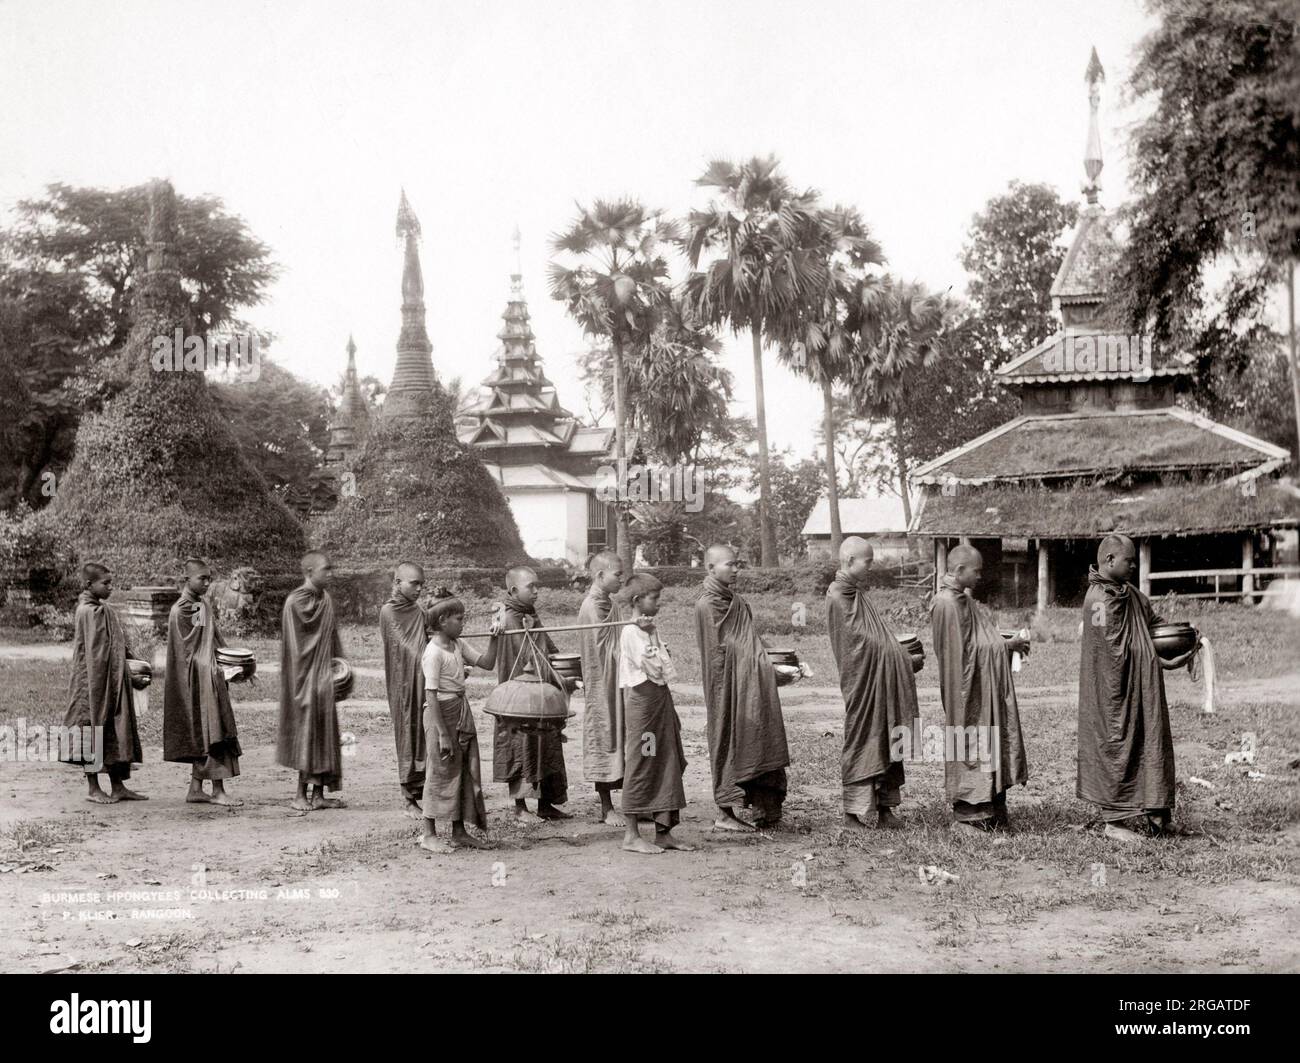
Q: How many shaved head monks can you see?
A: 10